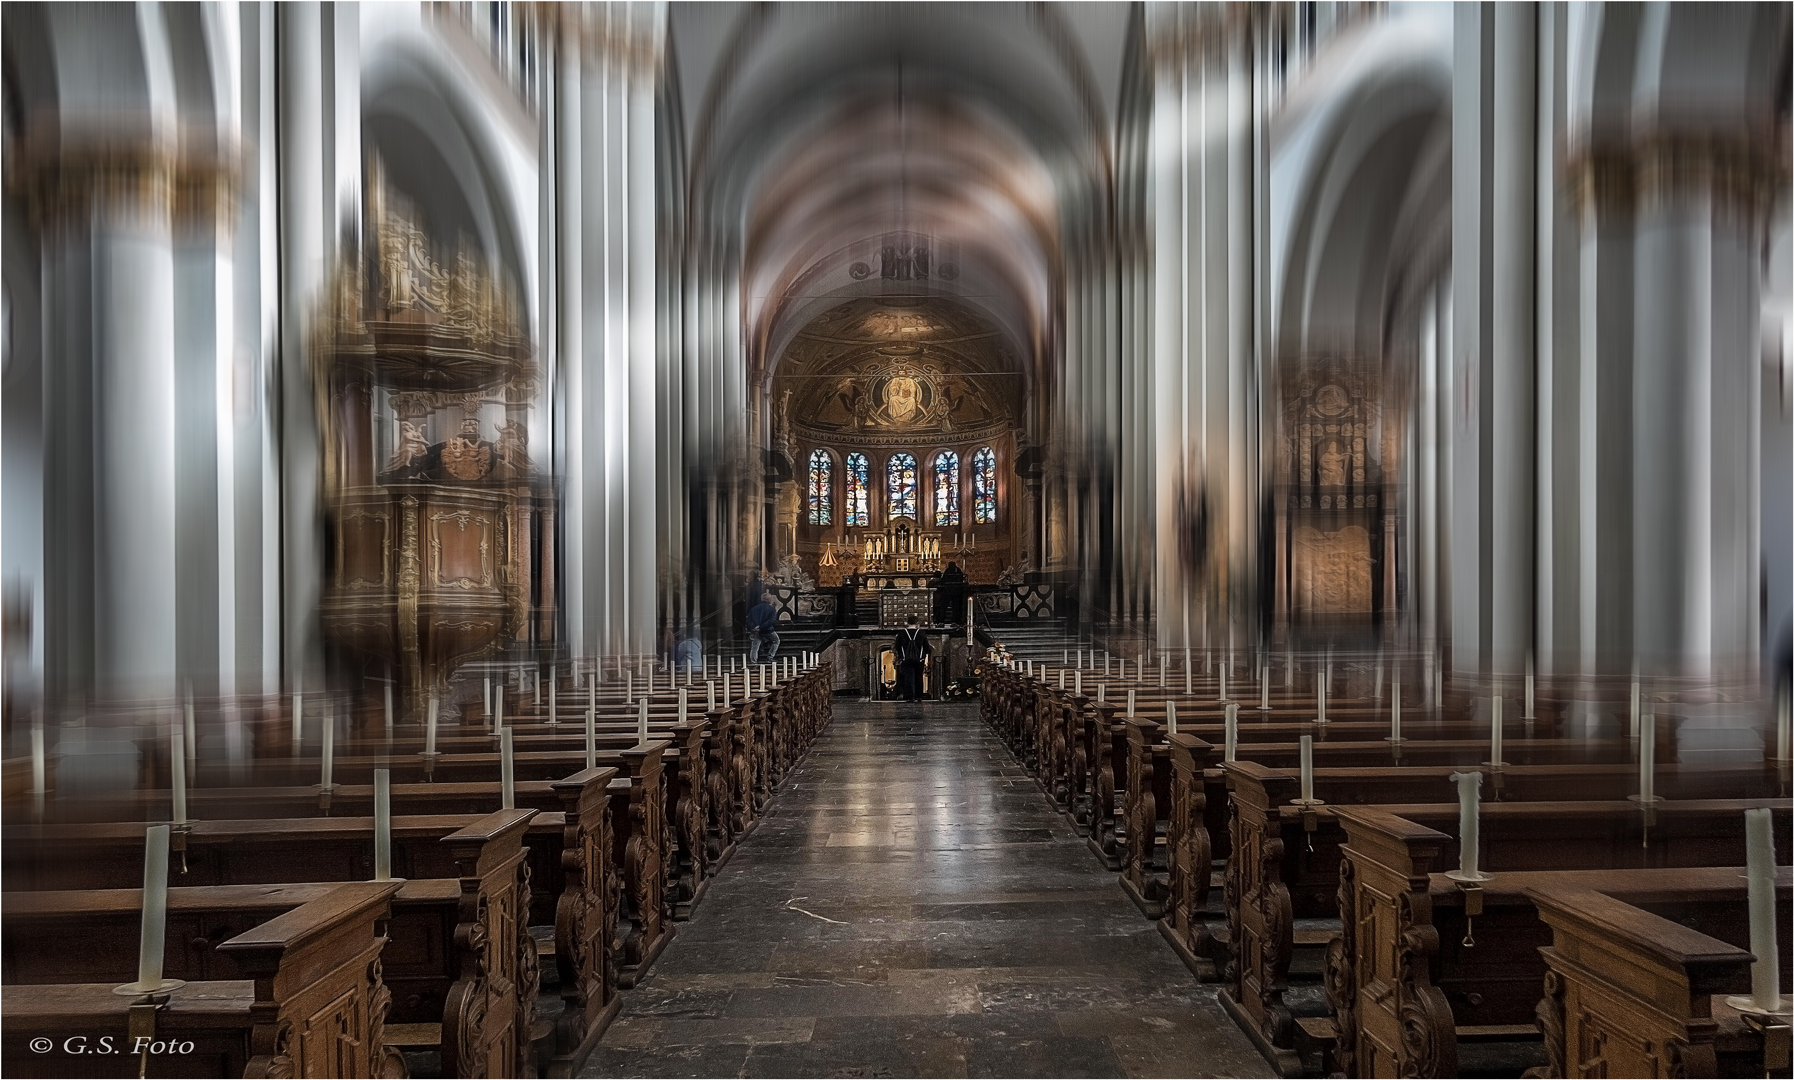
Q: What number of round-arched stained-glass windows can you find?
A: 5